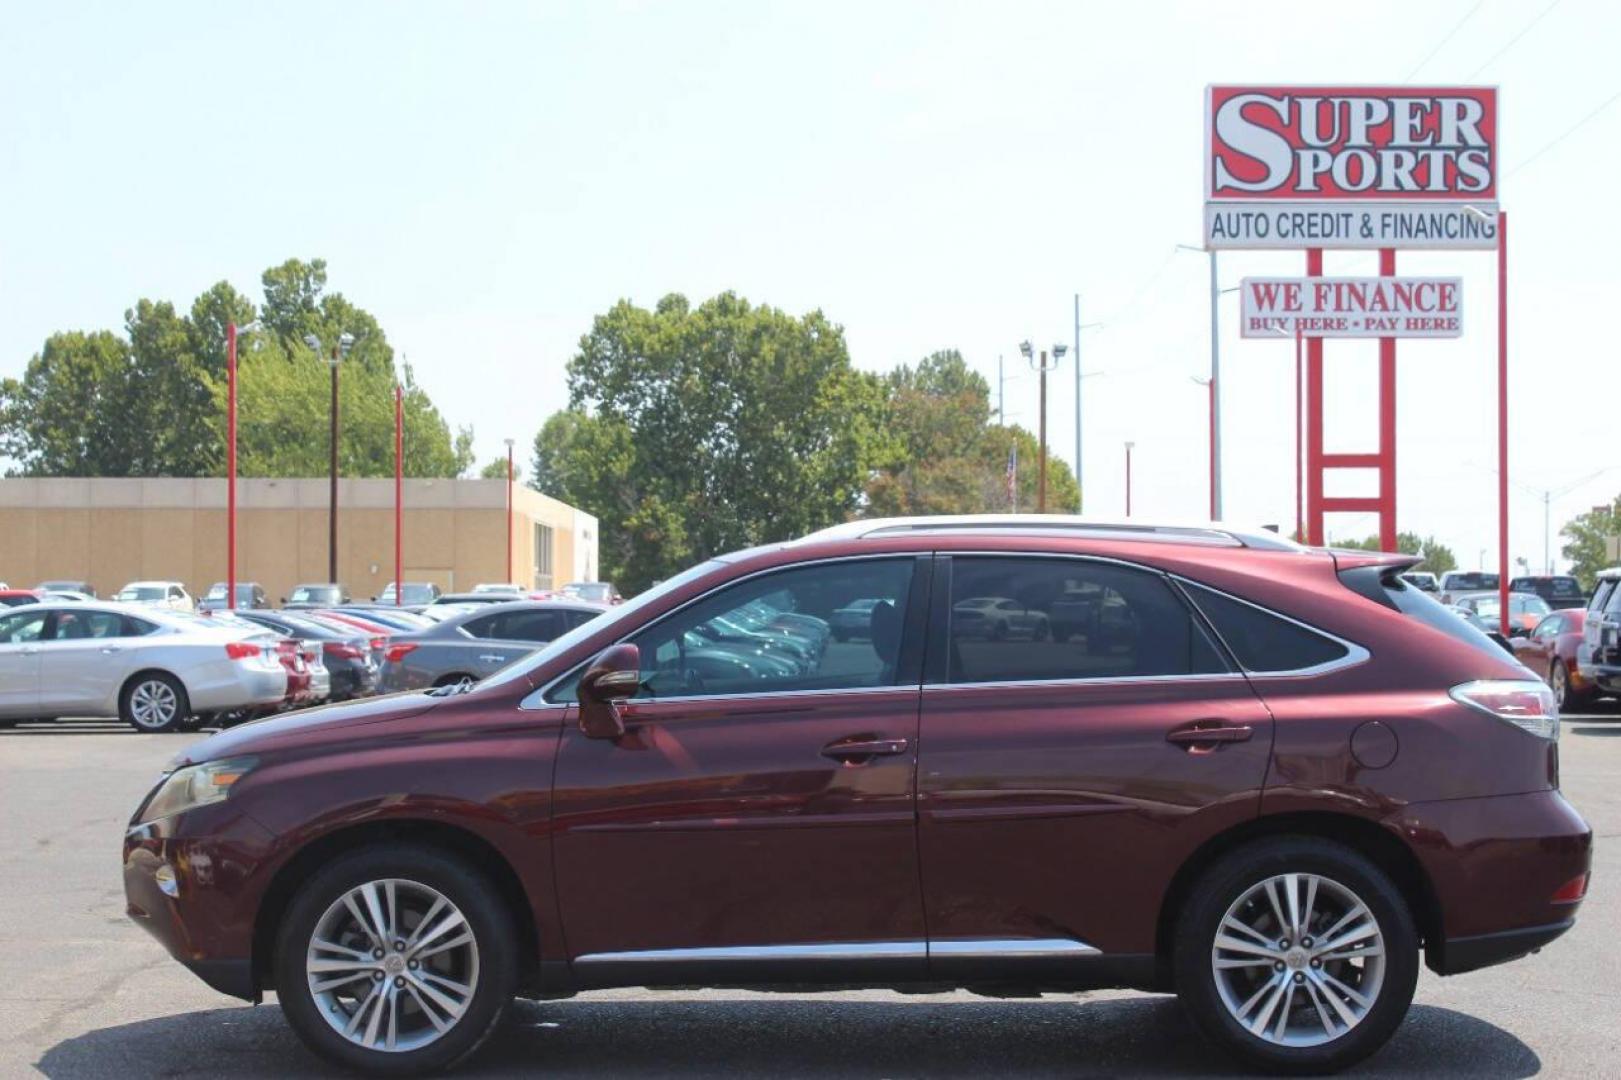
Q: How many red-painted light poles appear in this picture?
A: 7